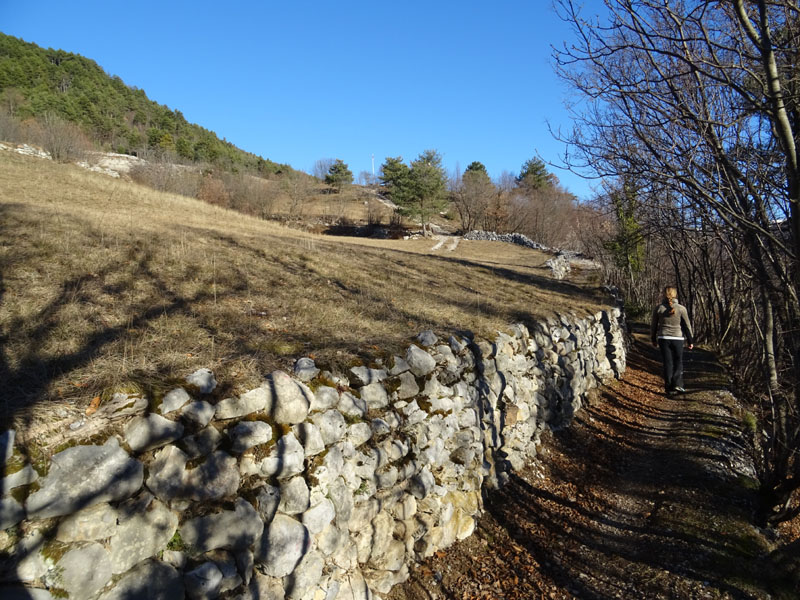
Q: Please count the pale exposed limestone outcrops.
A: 2